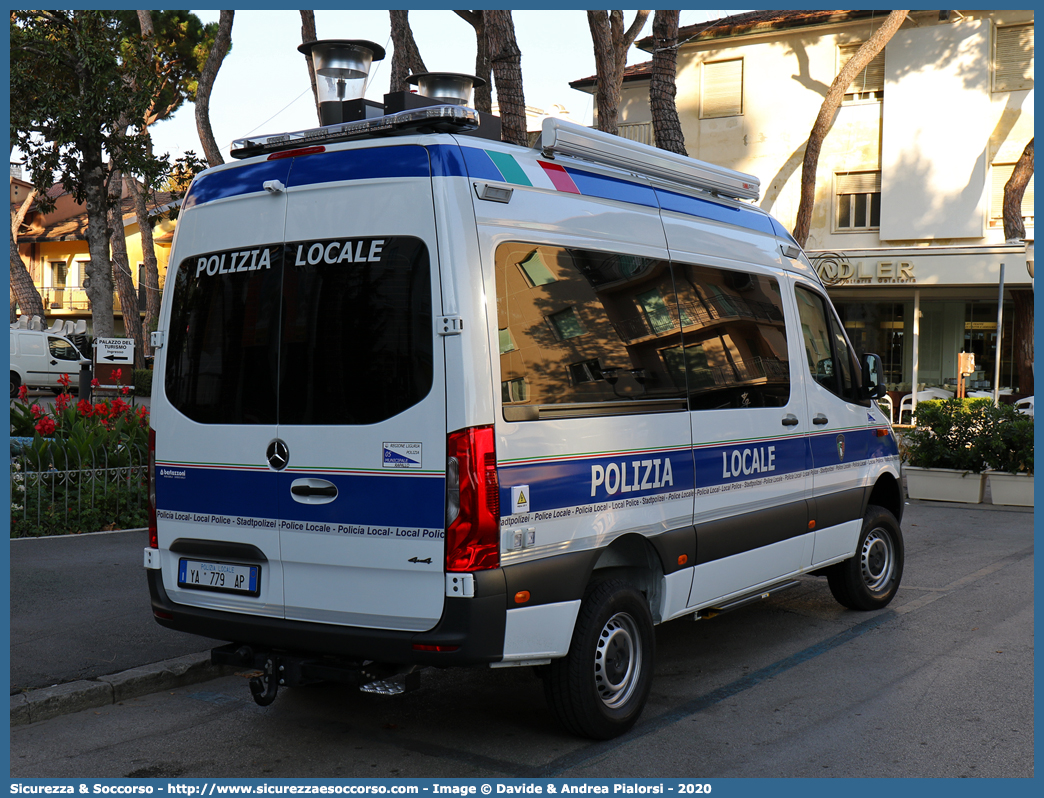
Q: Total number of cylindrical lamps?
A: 2